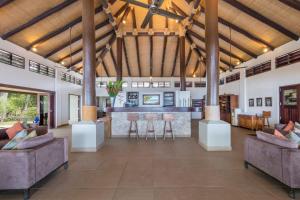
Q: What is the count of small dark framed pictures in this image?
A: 3